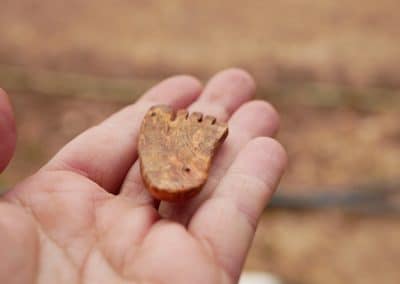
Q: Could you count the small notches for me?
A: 4